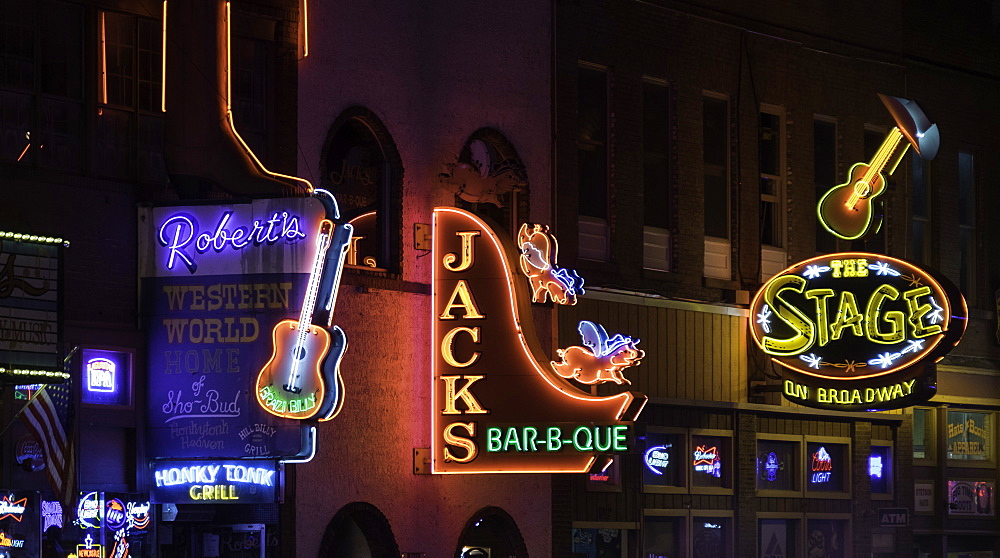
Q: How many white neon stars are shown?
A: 7